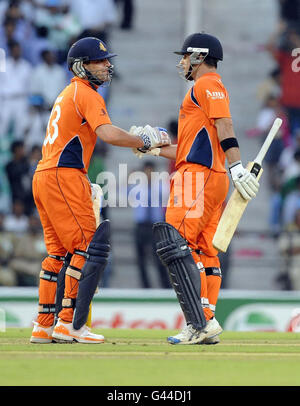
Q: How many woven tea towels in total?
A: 0